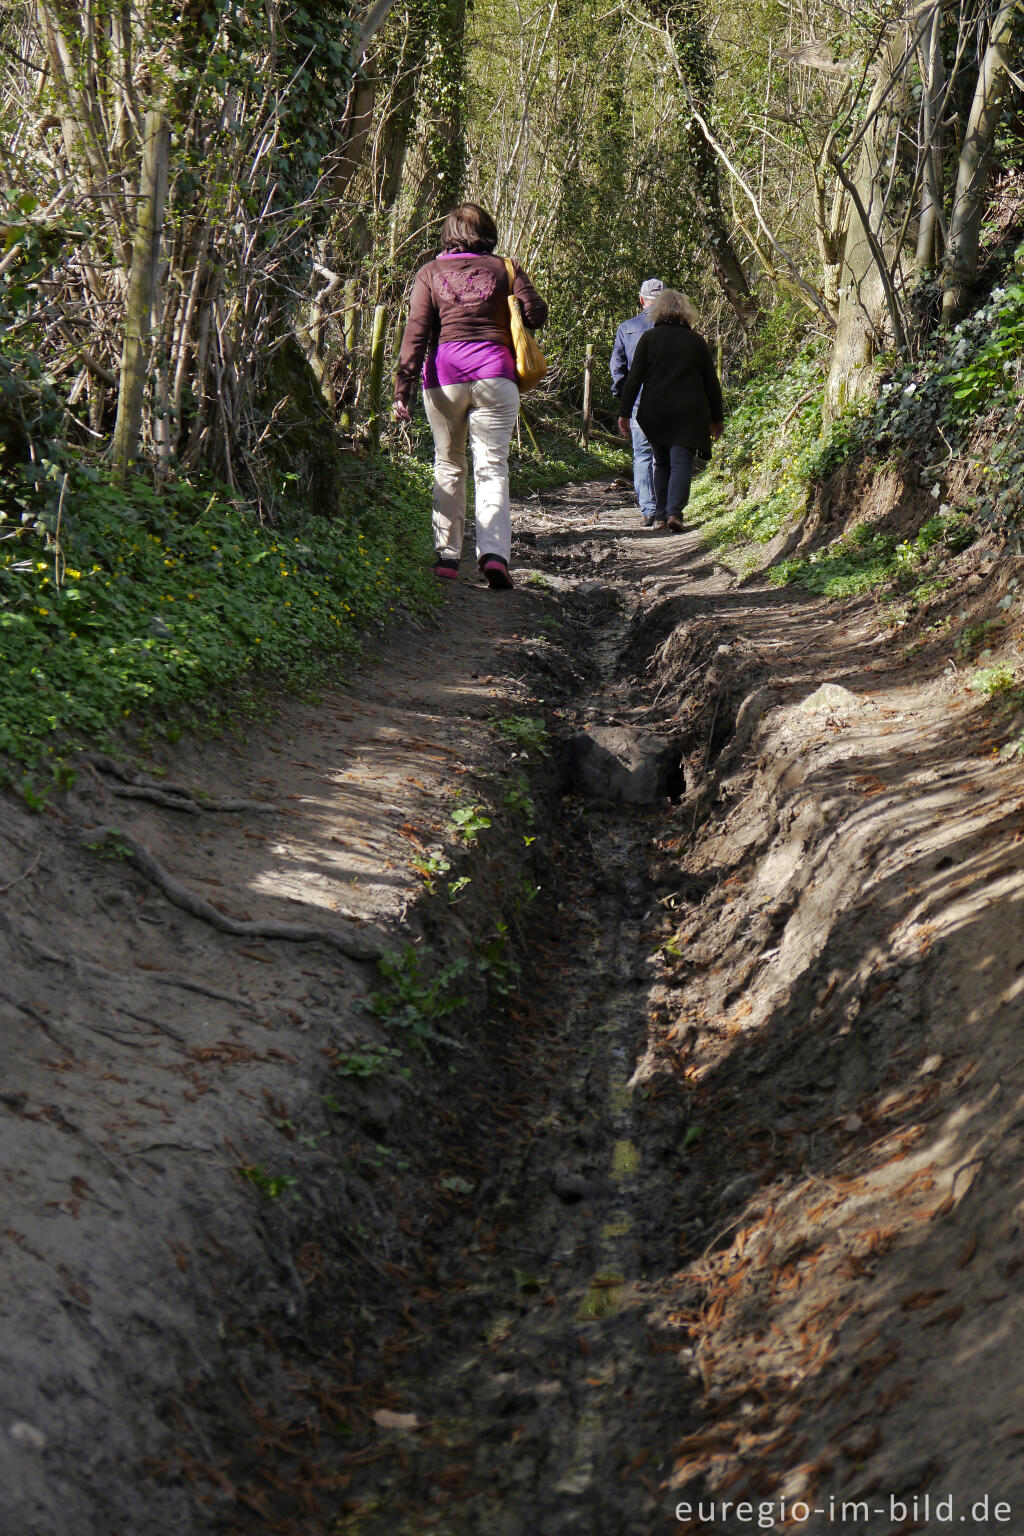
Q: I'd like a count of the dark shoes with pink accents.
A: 2